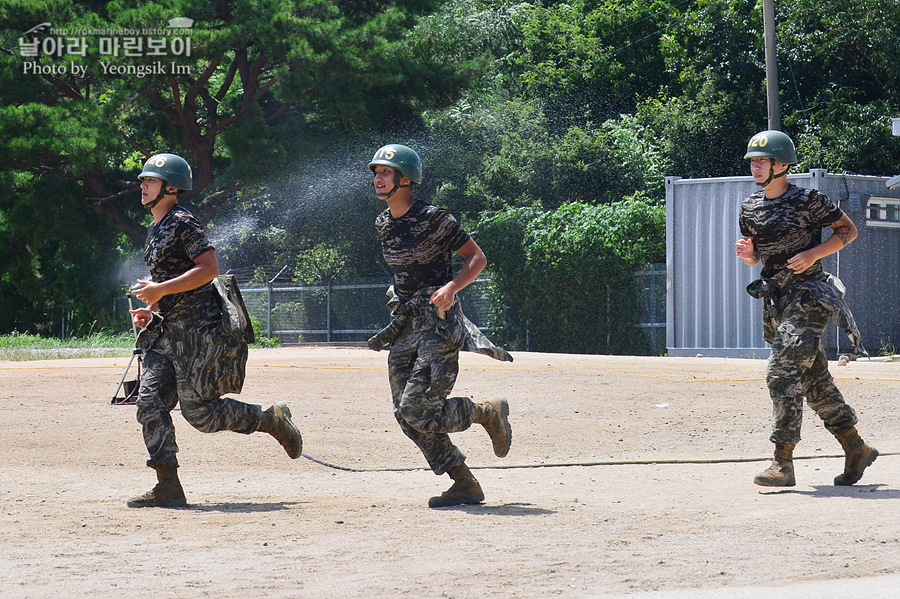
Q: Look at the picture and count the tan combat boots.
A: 6